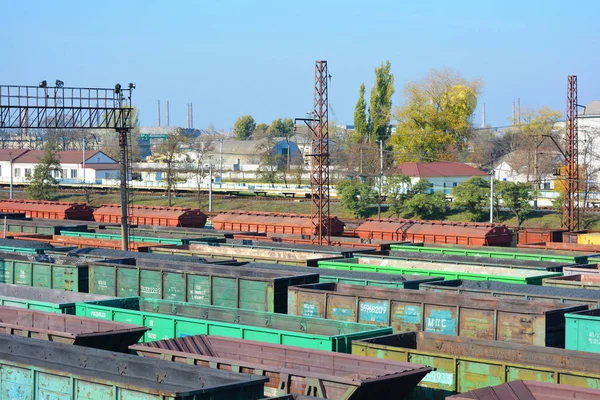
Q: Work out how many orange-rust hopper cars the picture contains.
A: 4